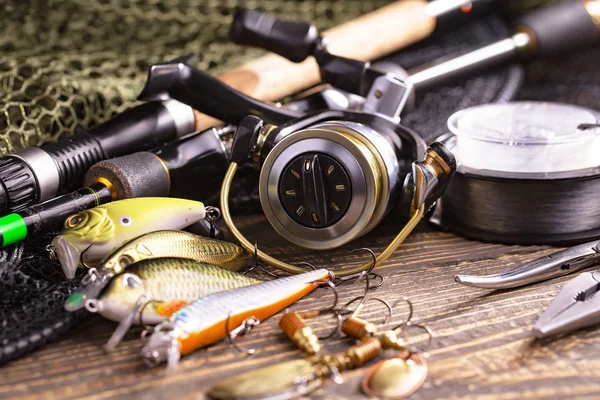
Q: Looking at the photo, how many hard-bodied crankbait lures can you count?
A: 4